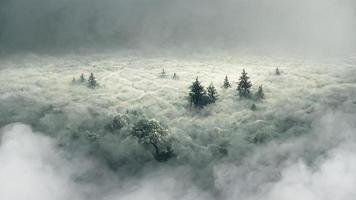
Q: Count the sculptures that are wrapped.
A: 0